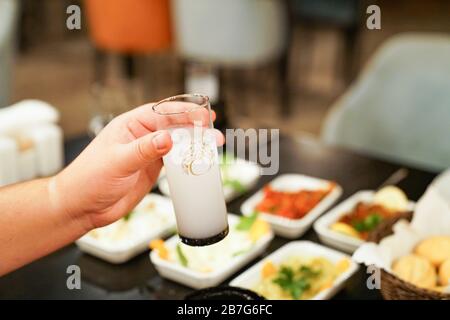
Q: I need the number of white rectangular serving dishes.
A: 6